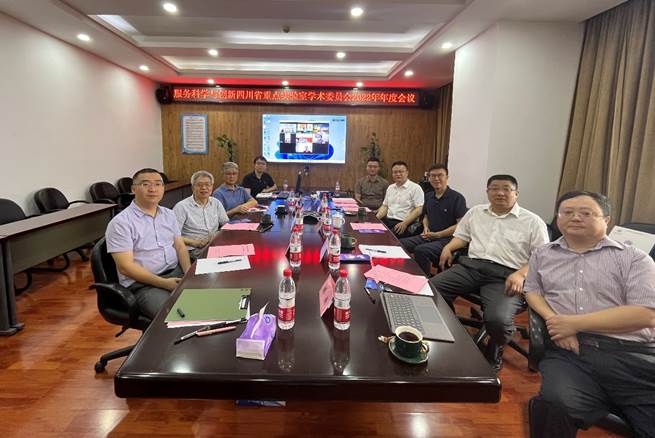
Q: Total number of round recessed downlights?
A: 11